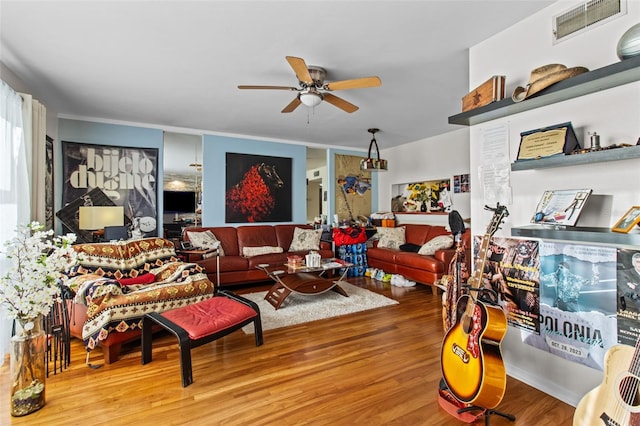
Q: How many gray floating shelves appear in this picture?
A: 3